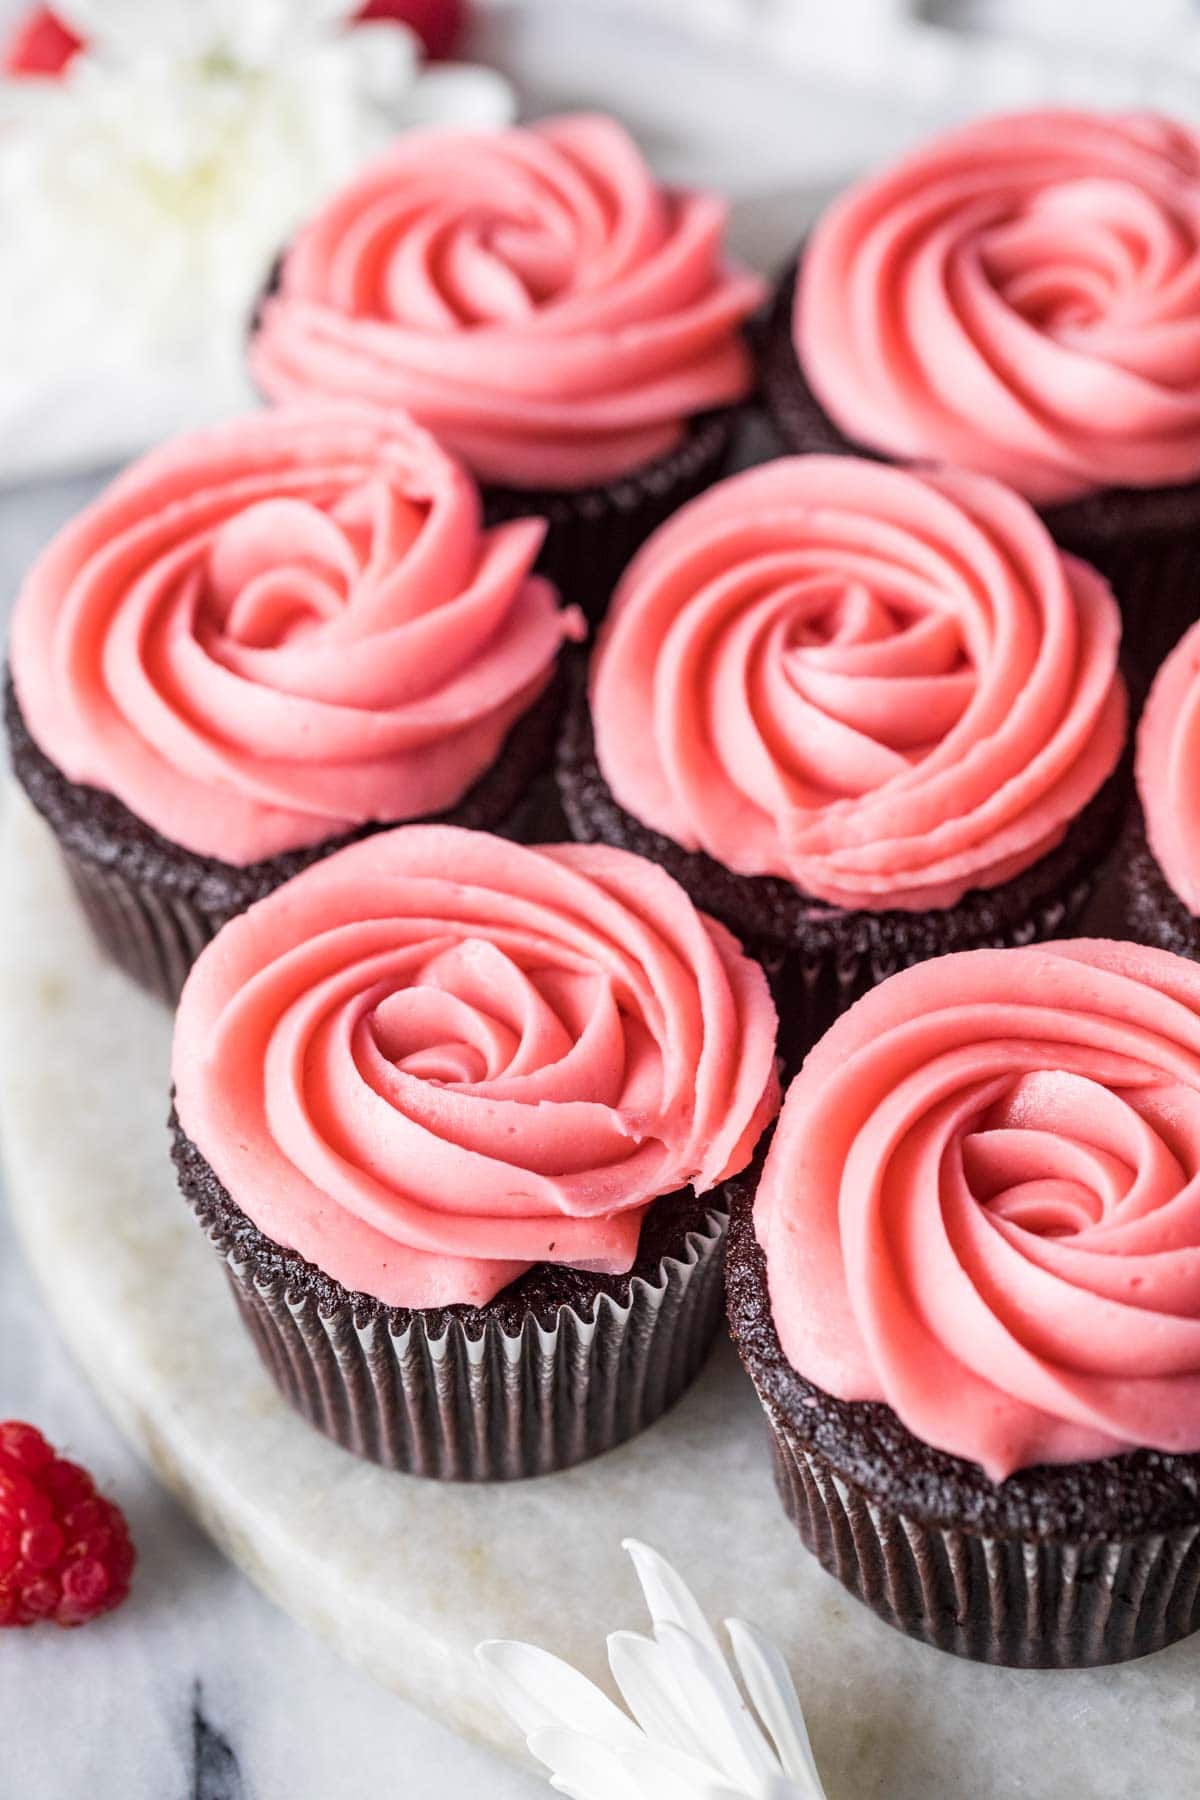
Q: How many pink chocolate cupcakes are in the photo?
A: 7